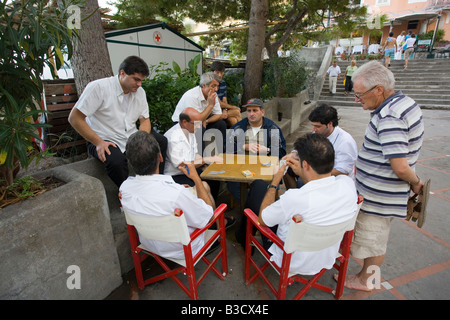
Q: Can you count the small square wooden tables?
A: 1